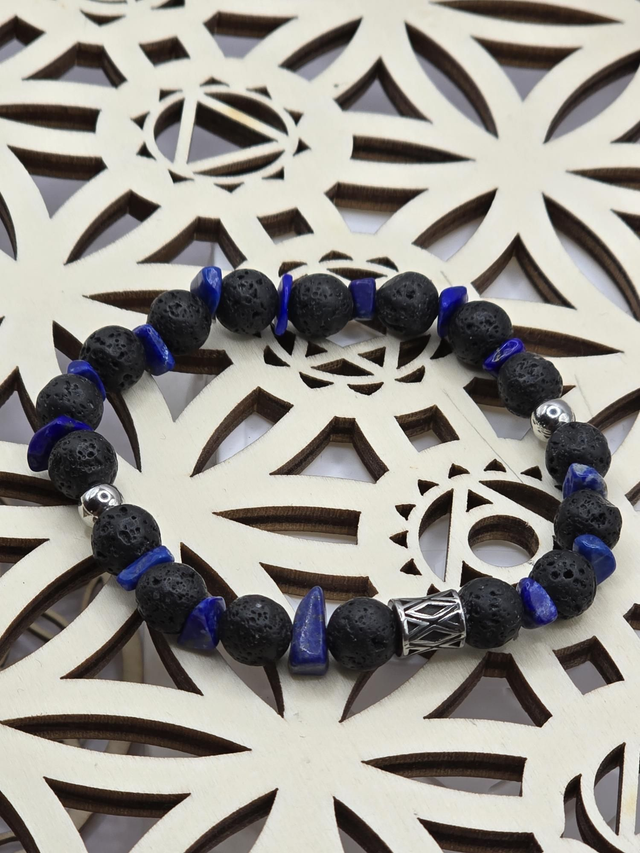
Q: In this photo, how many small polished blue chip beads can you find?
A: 14